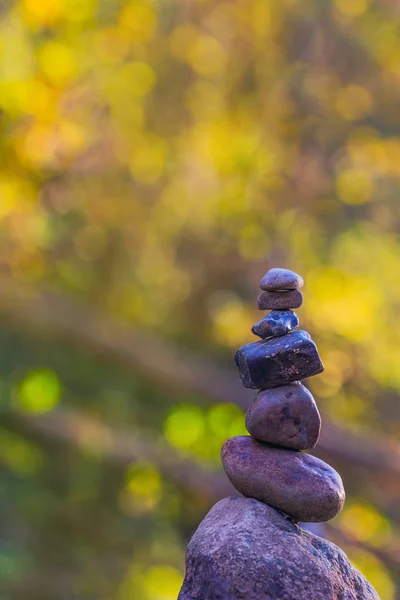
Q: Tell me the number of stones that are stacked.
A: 7